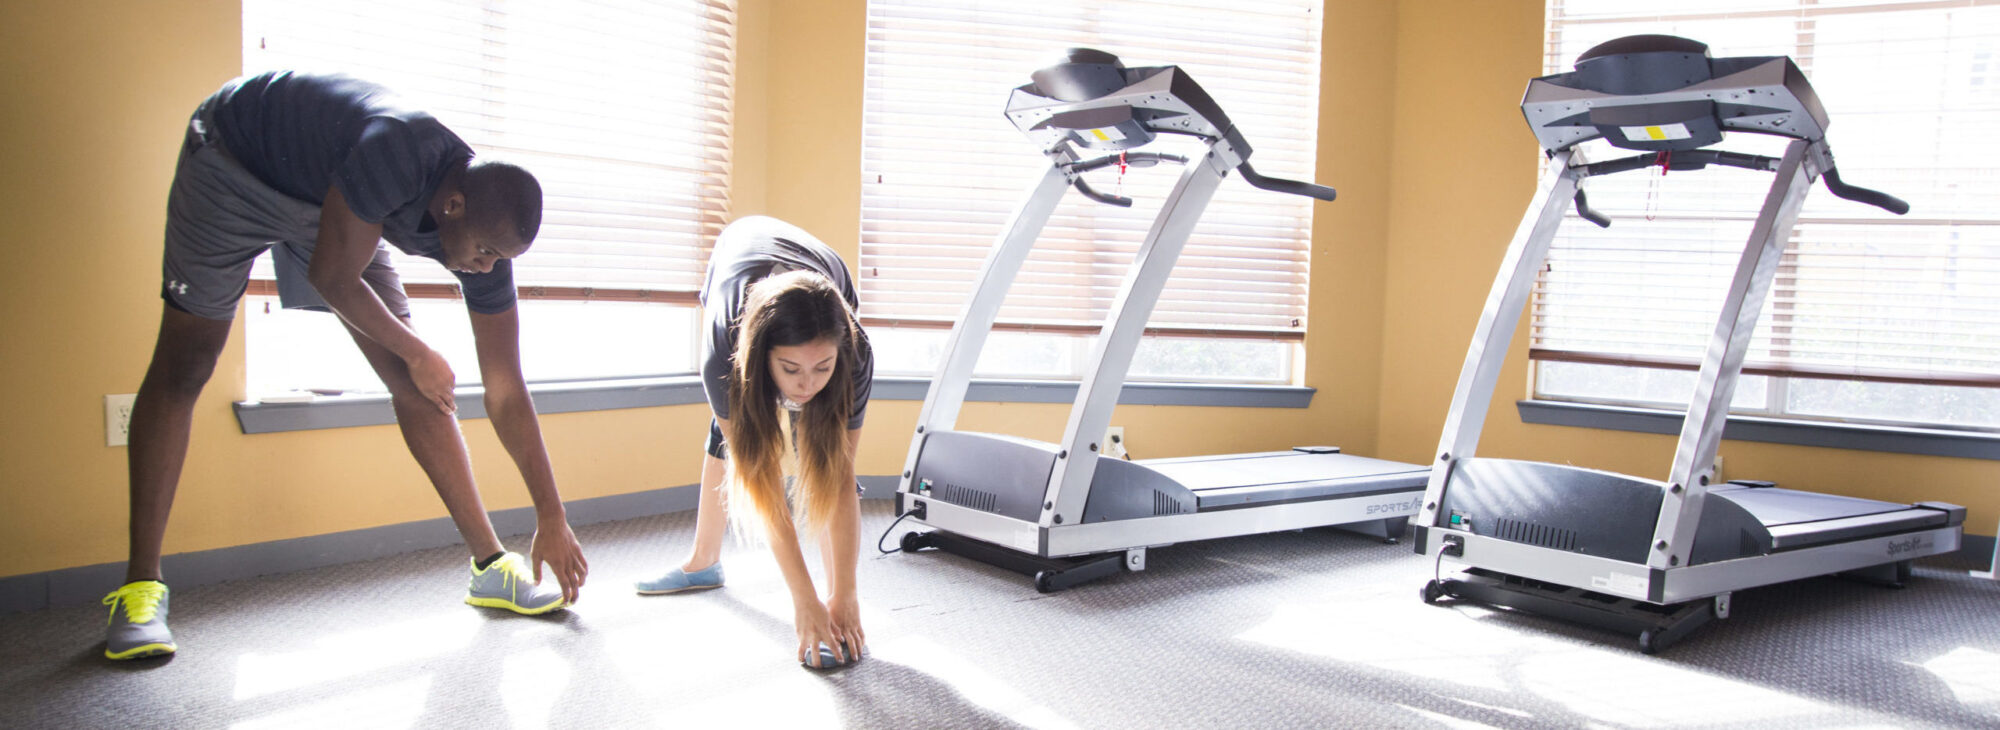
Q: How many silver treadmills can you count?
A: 2